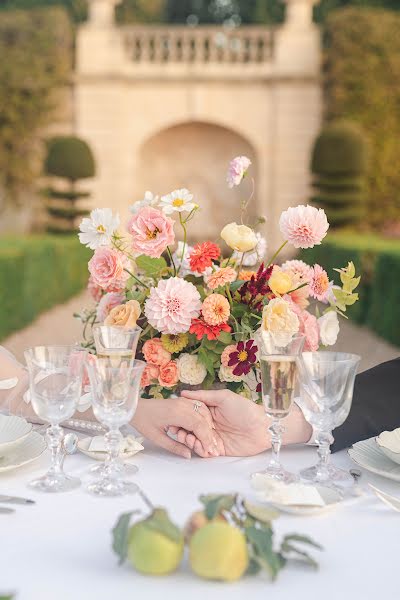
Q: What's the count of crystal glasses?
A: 5